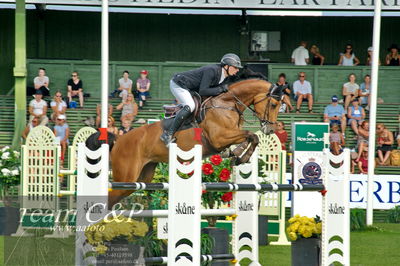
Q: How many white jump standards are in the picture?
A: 4